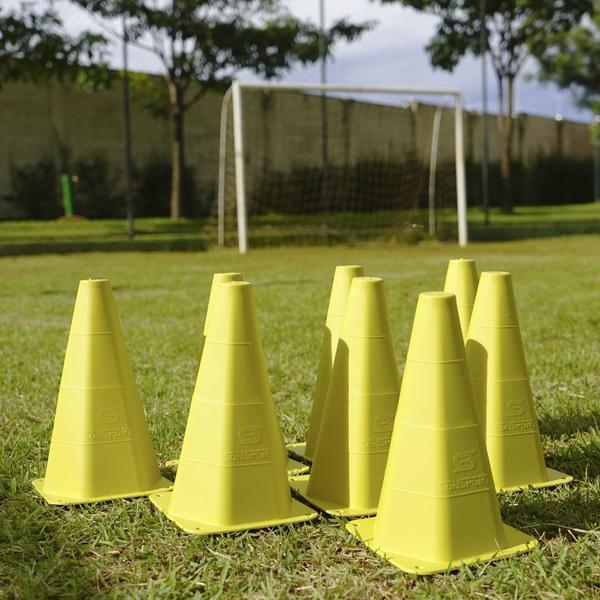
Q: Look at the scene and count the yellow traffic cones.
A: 8